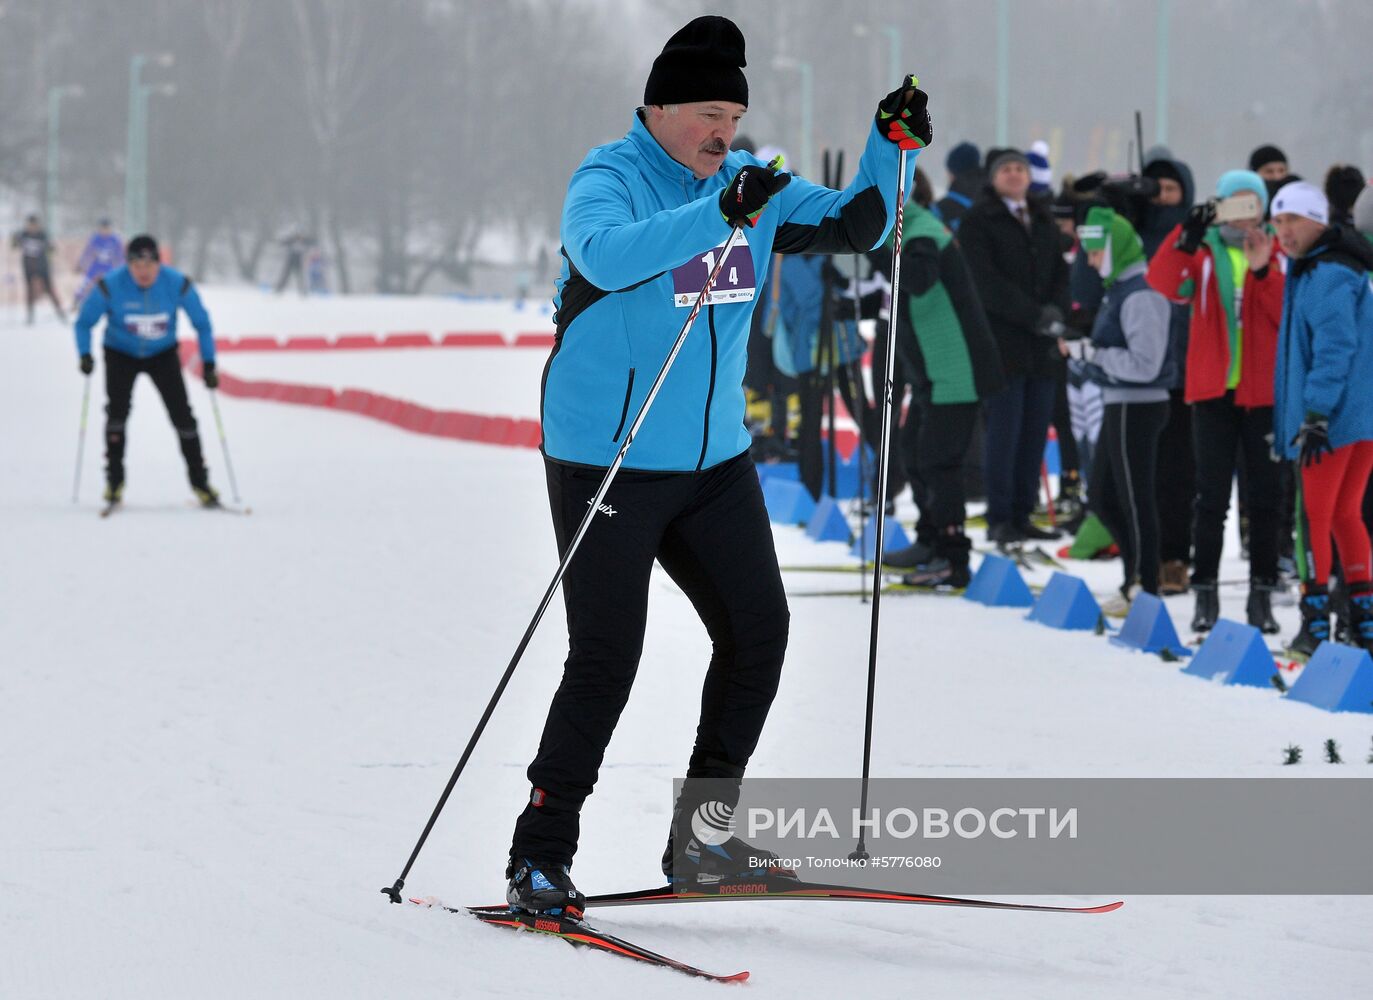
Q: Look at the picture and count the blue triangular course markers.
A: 8